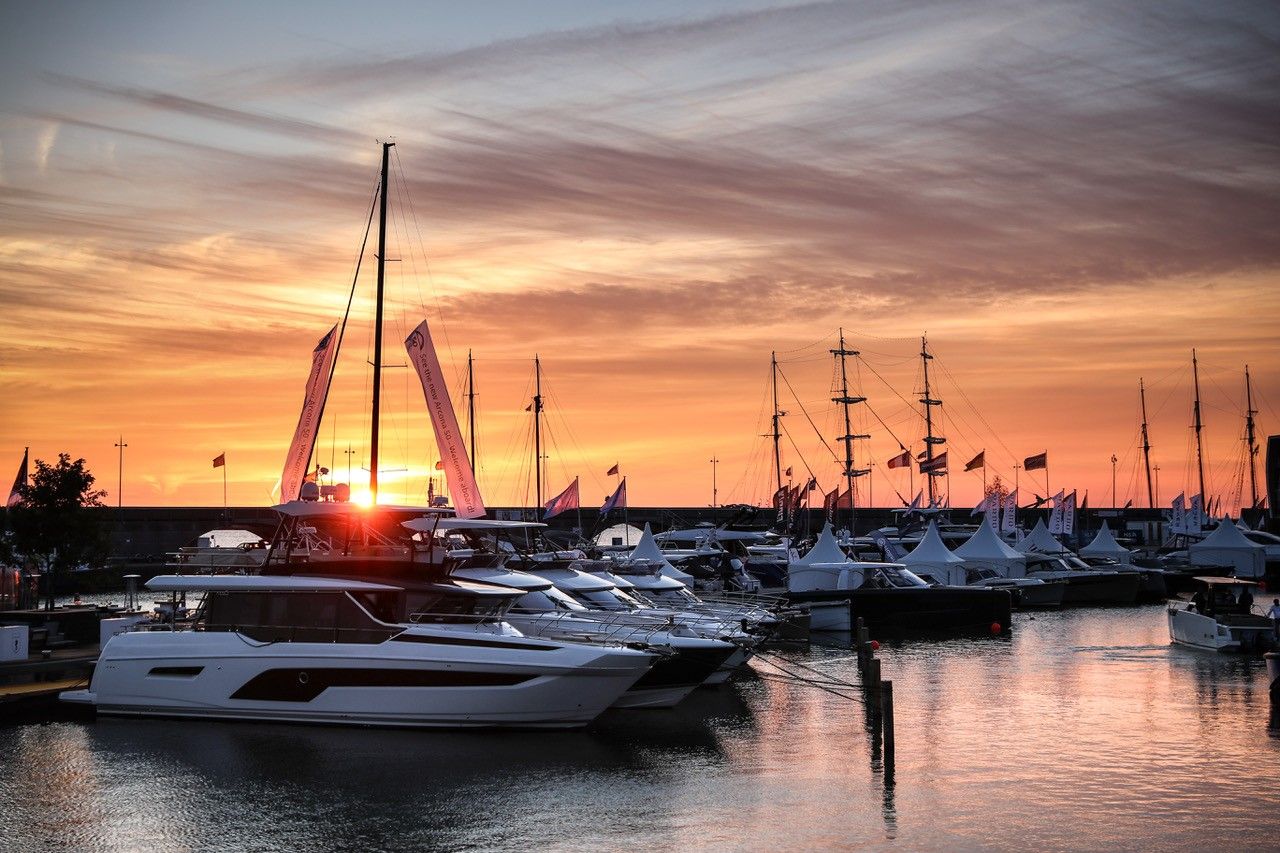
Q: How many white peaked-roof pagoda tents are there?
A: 7